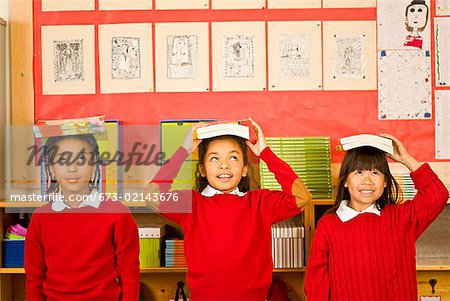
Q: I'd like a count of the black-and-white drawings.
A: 6